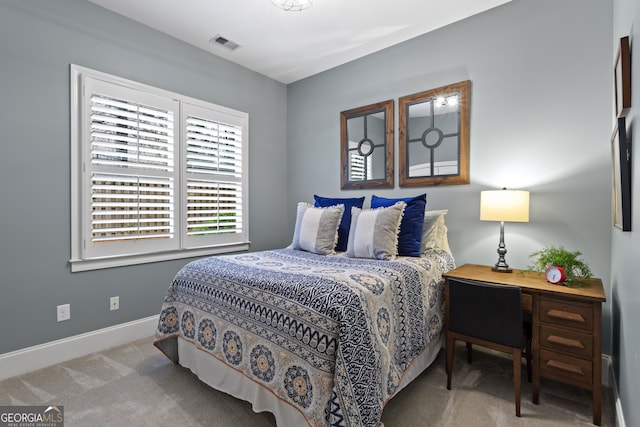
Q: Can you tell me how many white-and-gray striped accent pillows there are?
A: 2